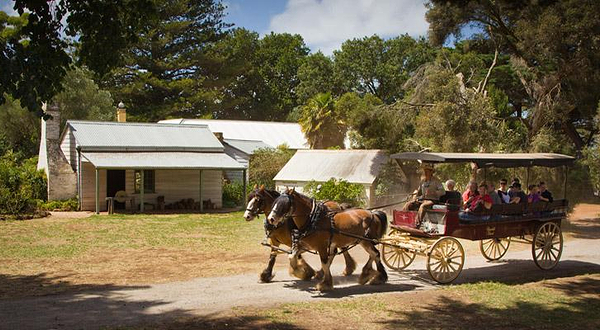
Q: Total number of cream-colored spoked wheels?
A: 4